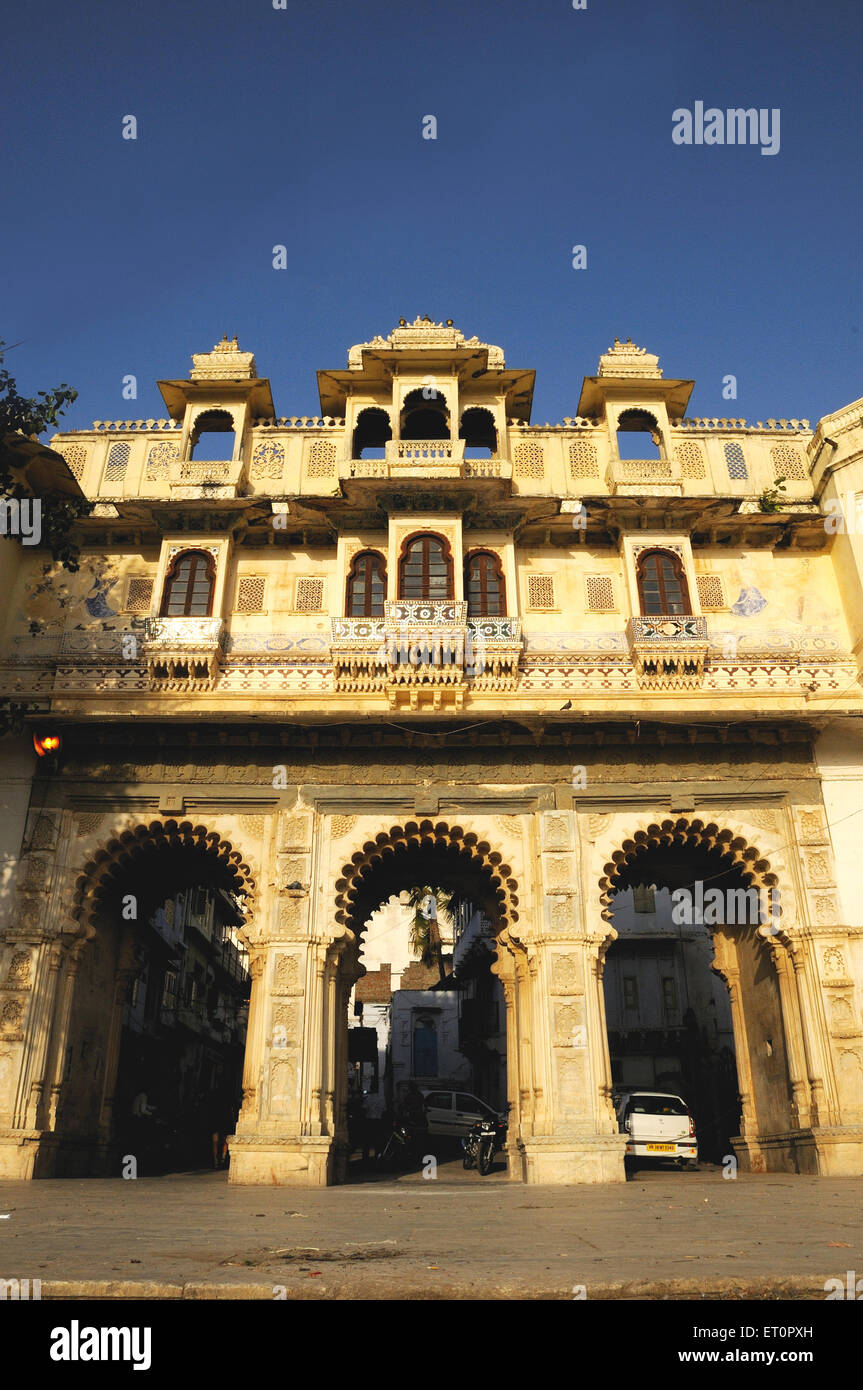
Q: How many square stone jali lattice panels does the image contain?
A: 6